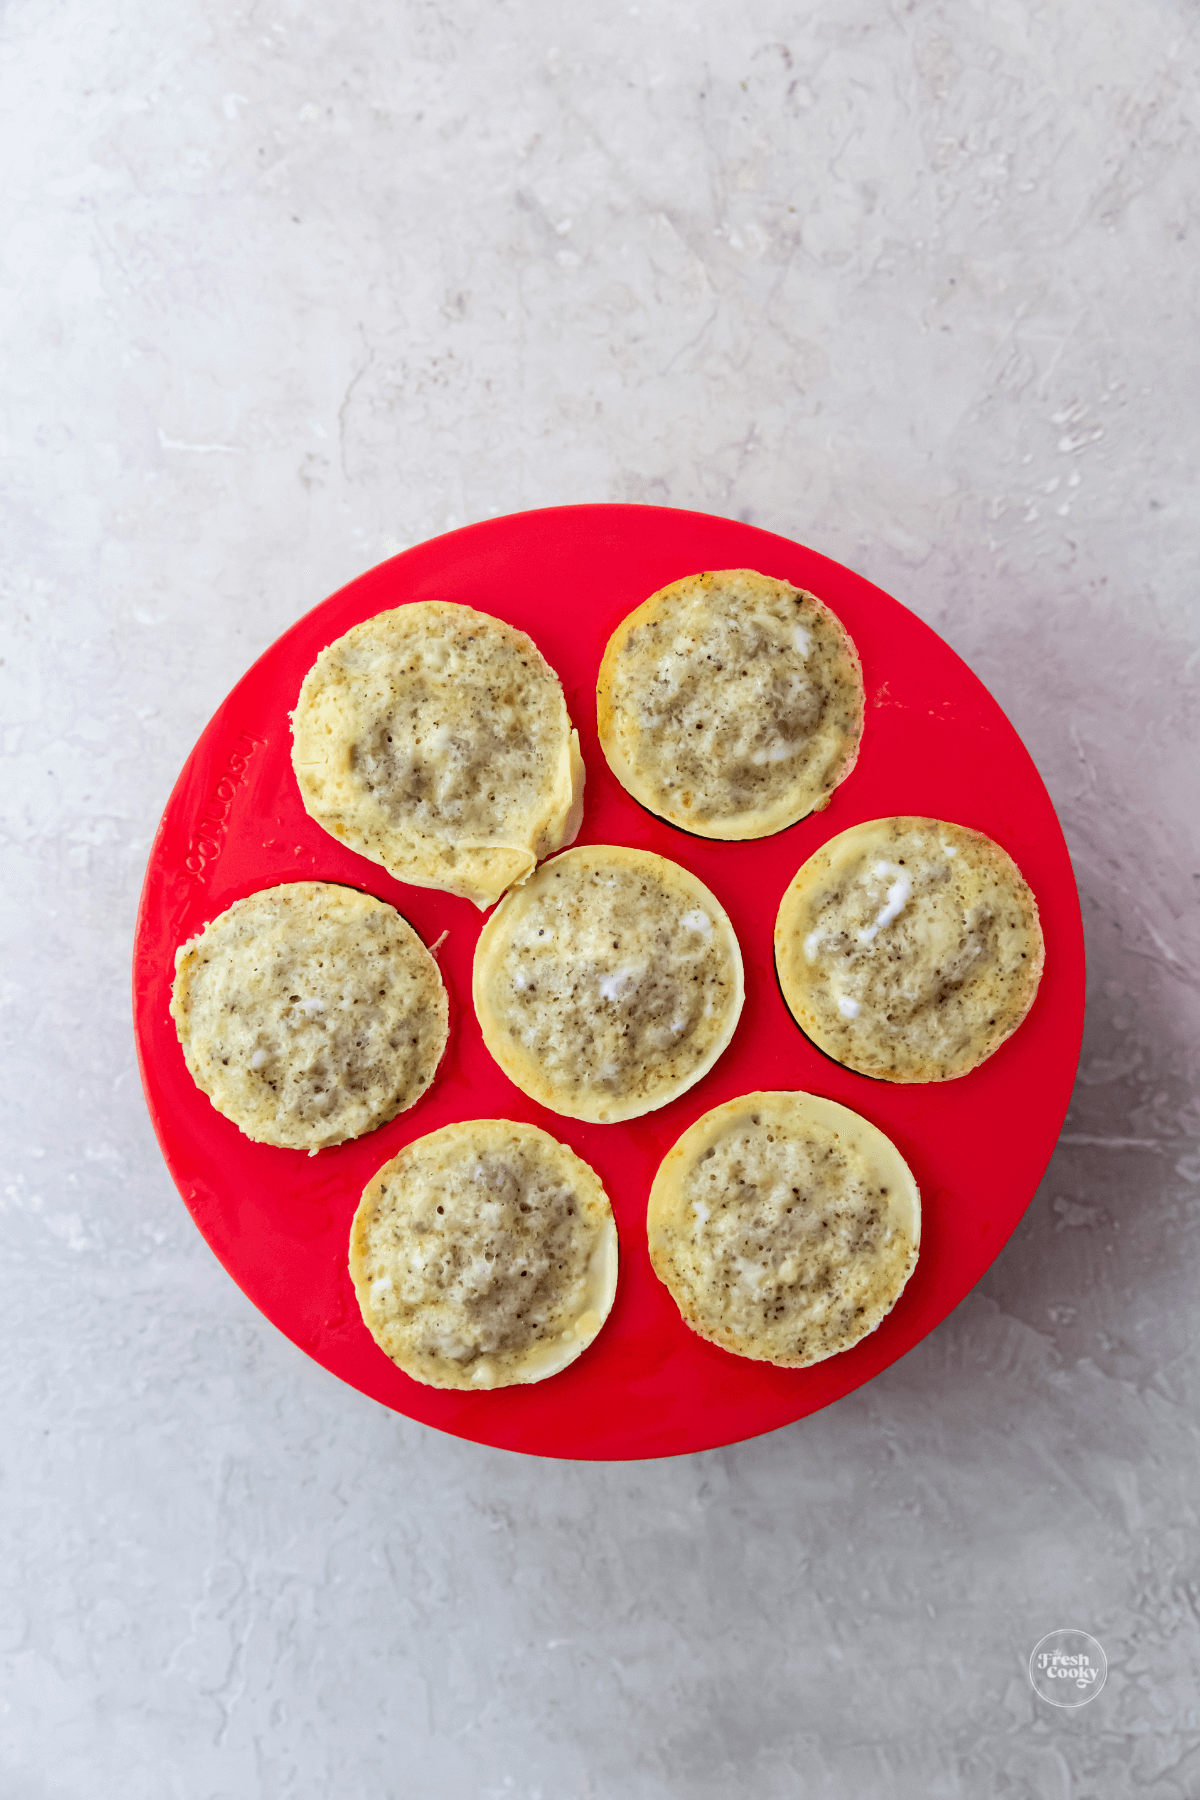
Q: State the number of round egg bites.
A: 7